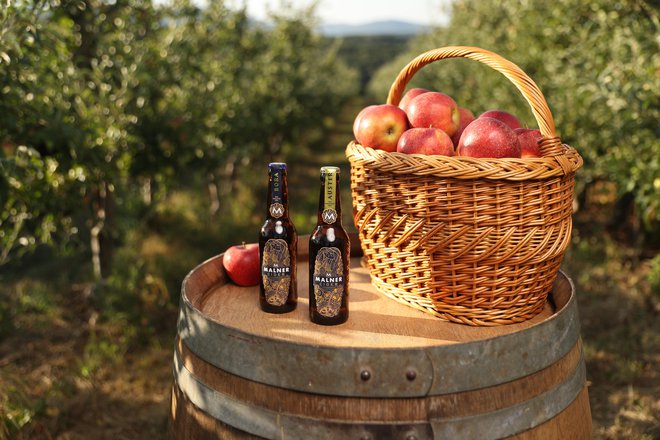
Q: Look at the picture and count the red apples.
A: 9